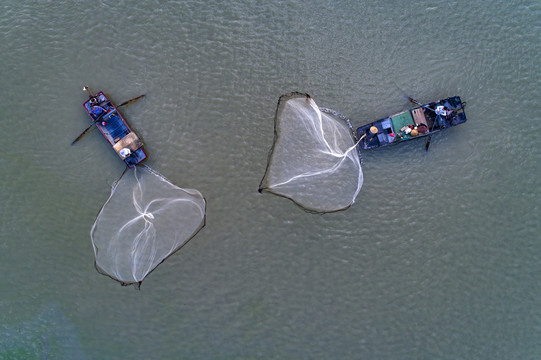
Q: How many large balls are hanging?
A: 0